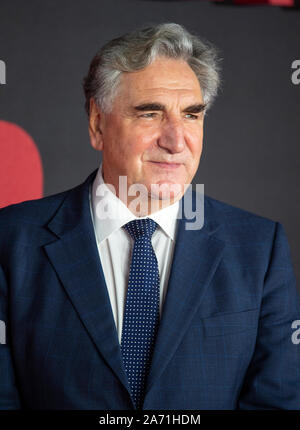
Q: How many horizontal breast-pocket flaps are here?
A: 1